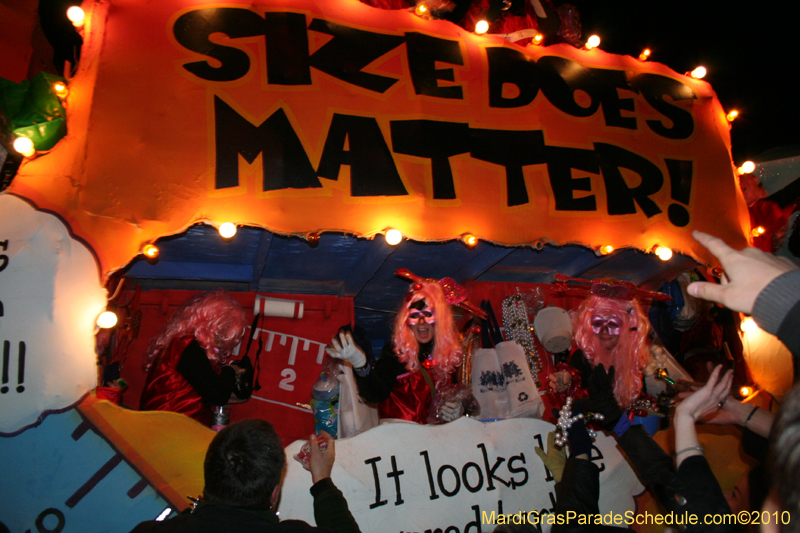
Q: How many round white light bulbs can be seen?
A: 11